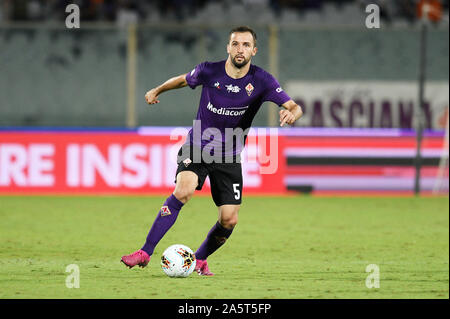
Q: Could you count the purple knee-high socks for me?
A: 2